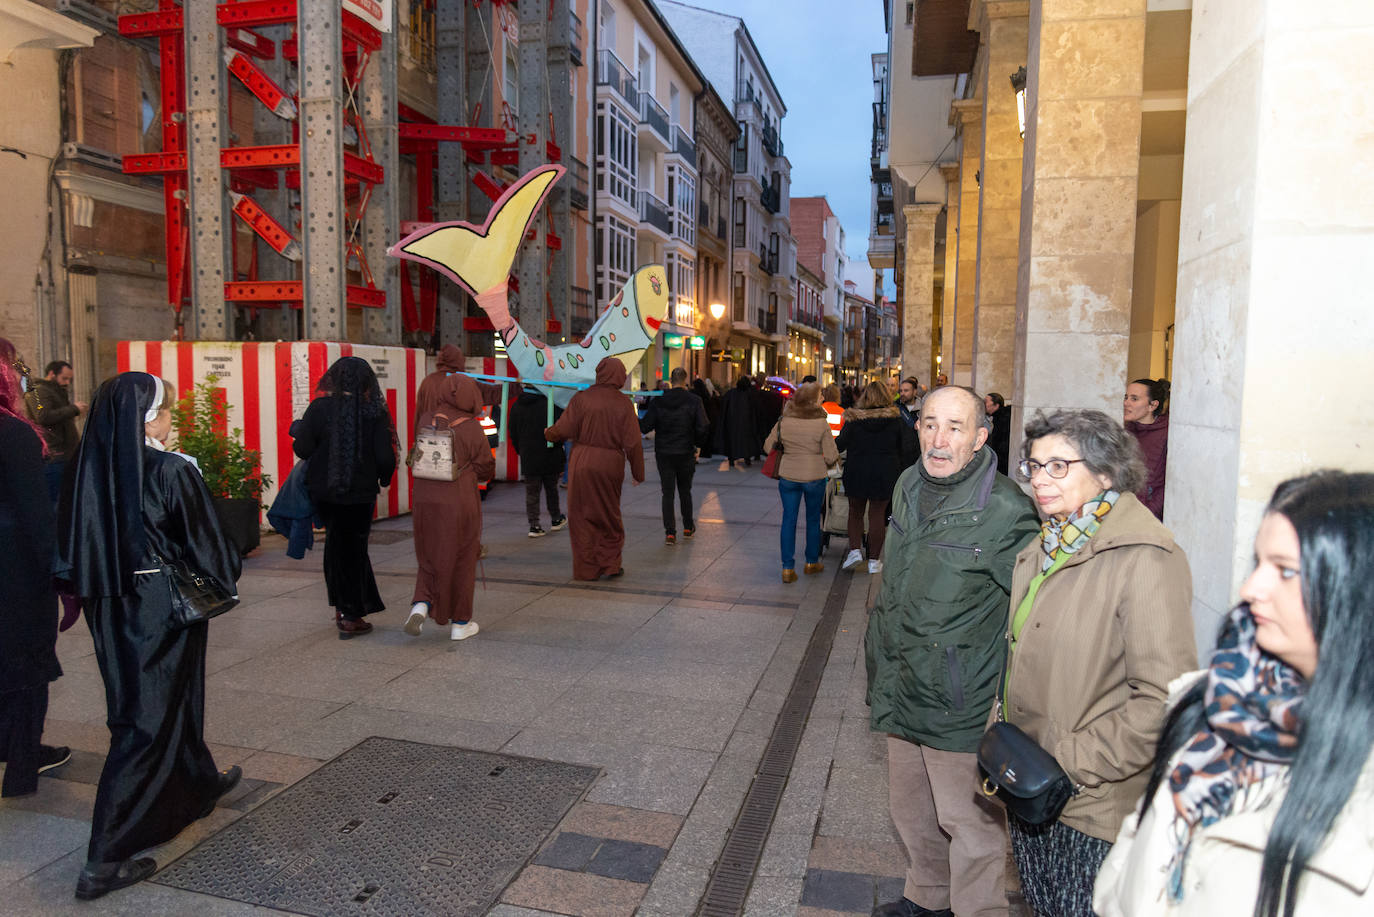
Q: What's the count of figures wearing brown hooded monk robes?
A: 3